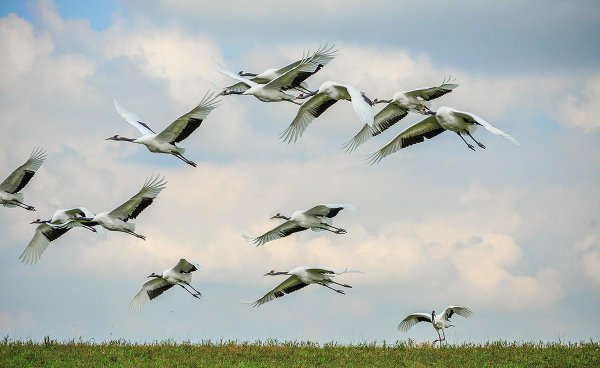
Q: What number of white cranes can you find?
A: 13